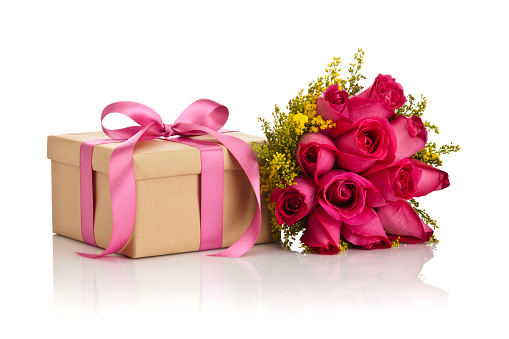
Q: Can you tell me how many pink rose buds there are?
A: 12